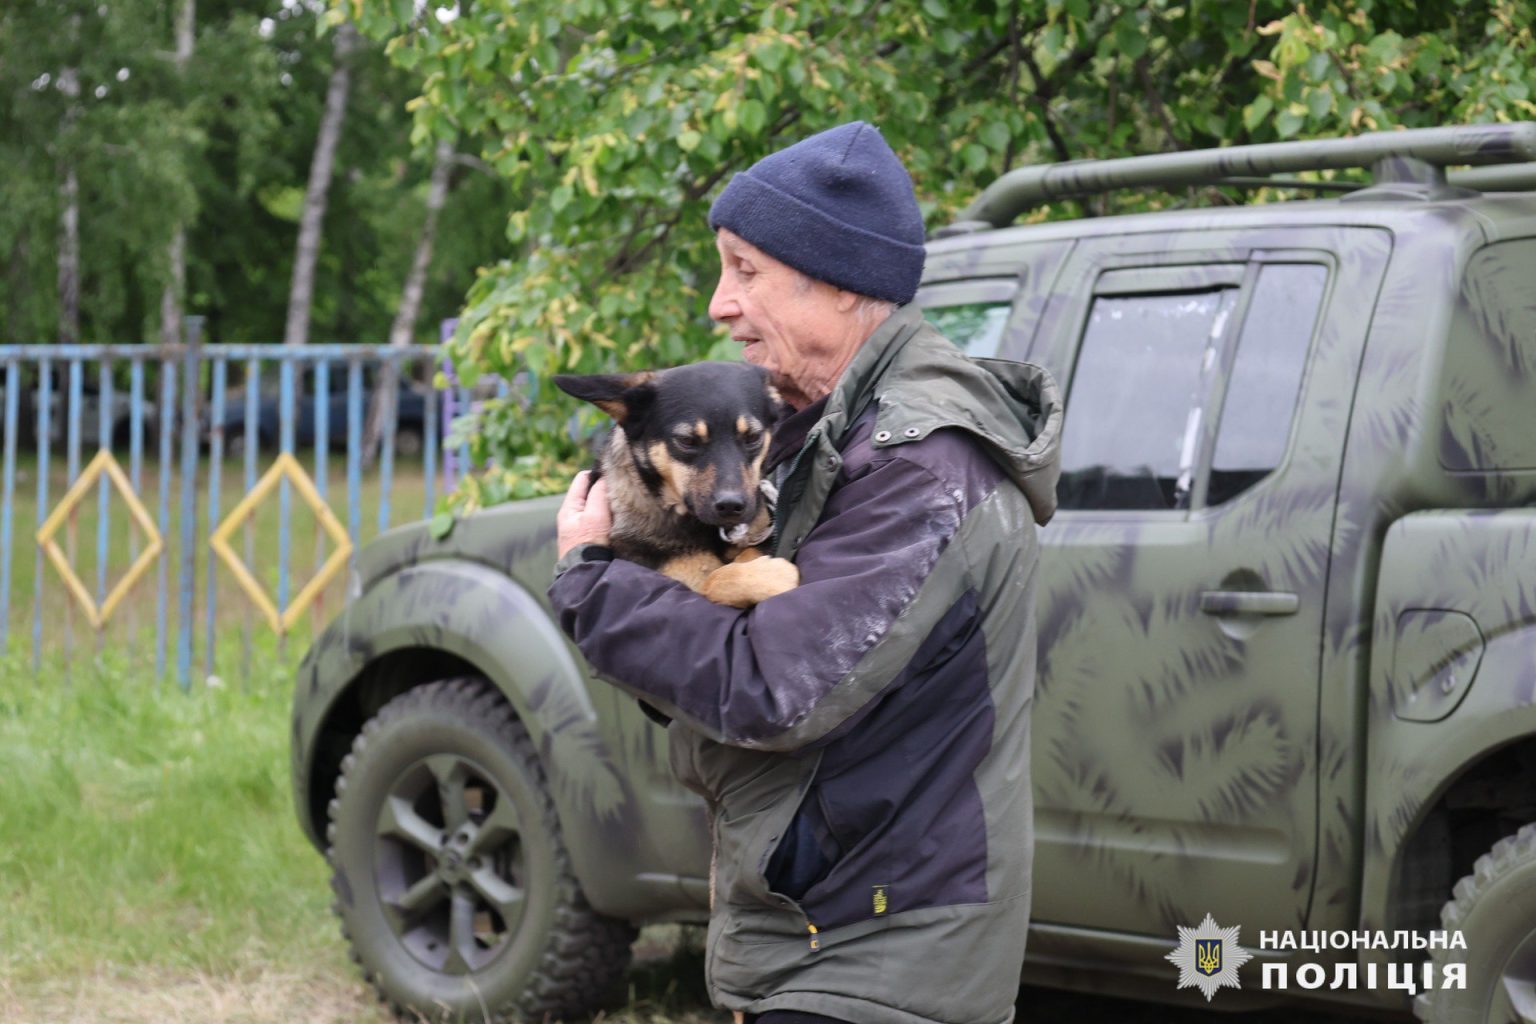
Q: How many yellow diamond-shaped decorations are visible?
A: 2